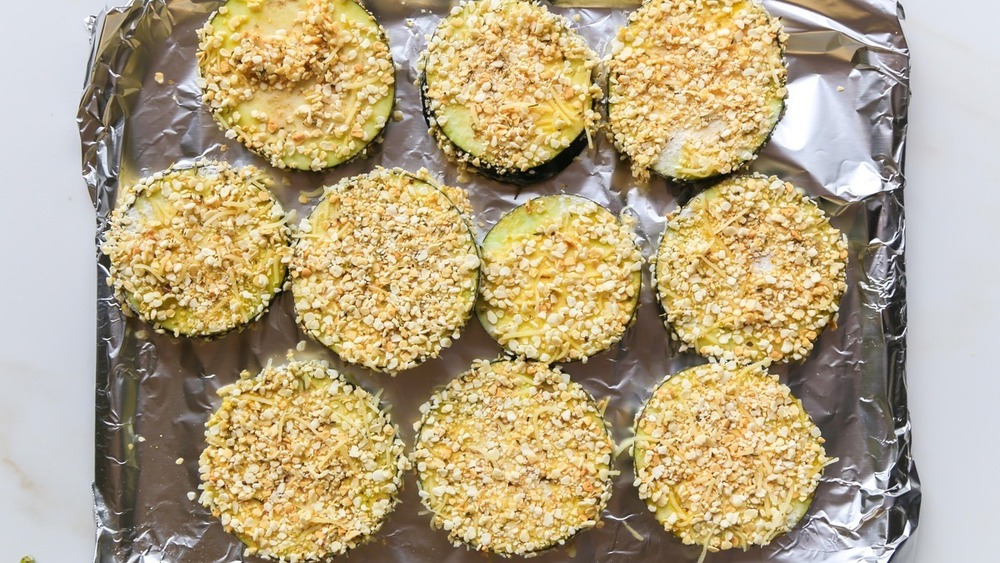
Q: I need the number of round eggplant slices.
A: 10